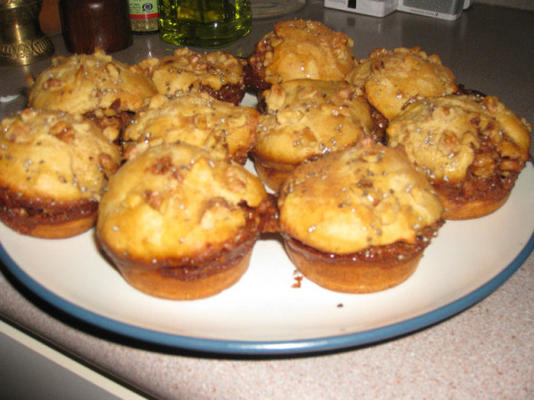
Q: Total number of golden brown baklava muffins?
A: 10